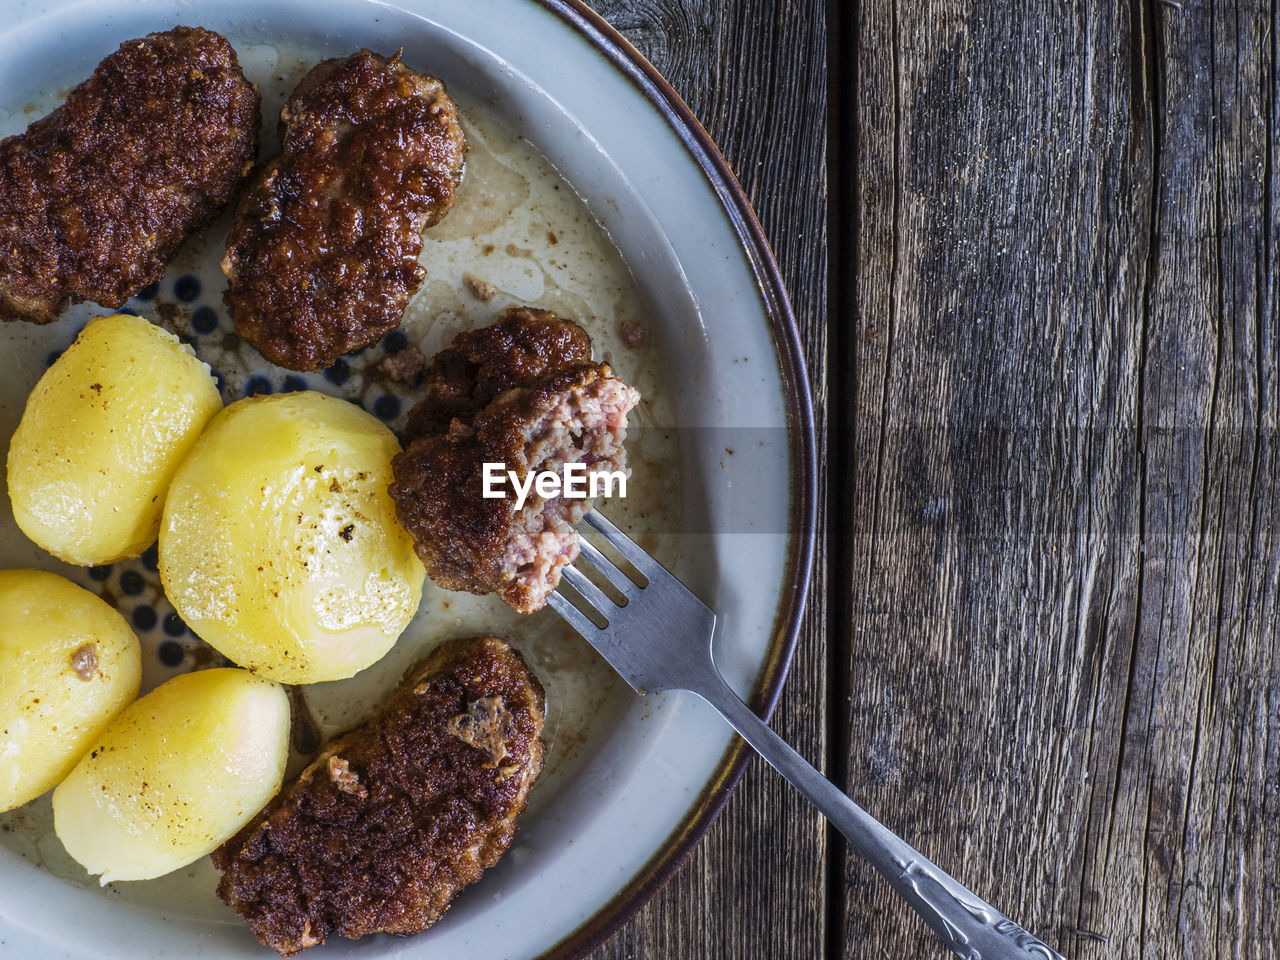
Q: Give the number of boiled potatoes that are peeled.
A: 4